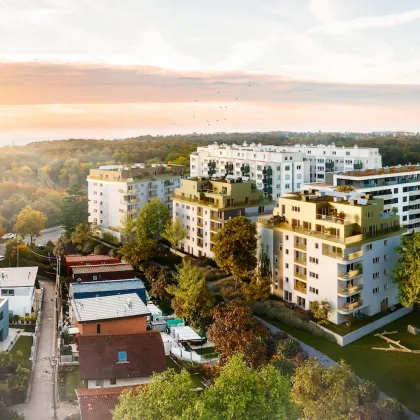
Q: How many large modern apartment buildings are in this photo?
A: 5